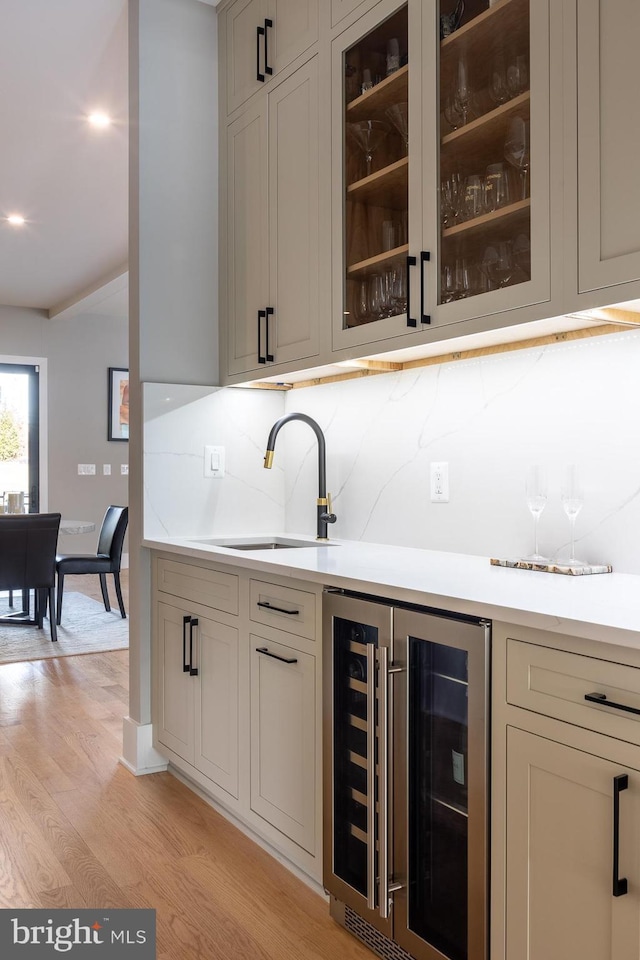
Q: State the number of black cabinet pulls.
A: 12